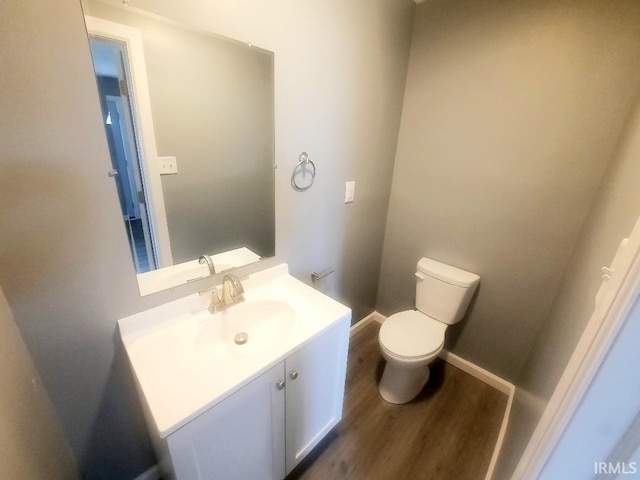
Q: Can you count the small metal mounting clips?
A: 2